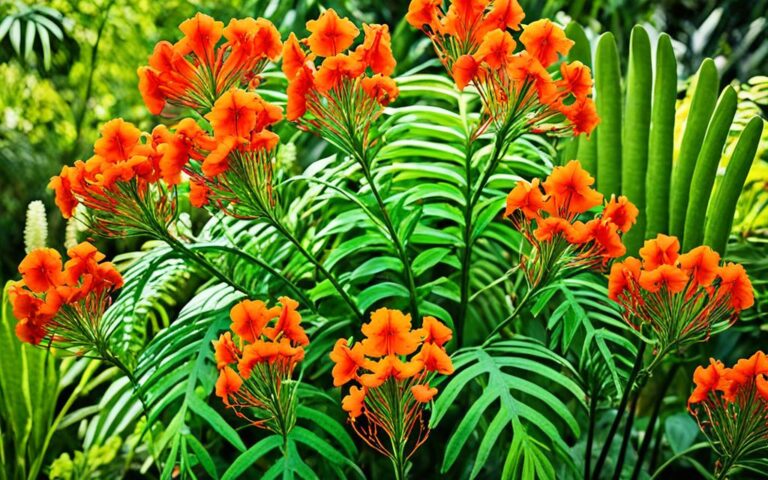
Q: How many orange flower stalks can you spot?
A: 11